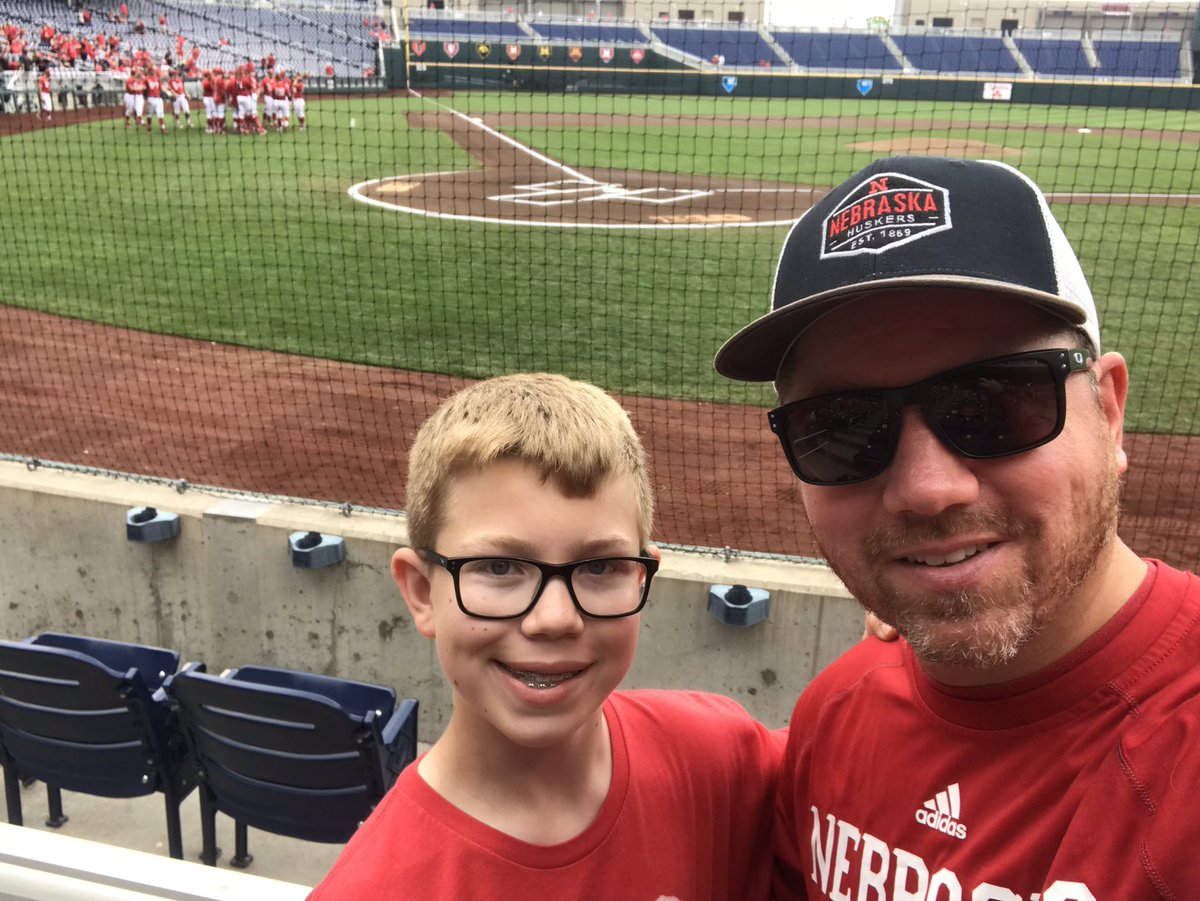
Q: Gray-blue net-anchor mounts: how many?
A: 3